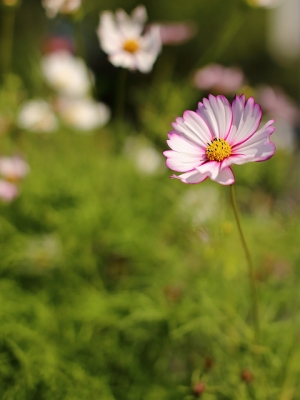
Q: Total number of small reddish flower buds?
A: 3